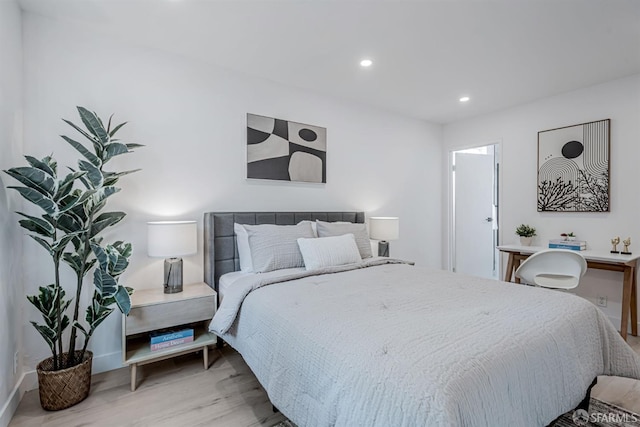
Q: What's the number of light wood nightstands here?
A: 1